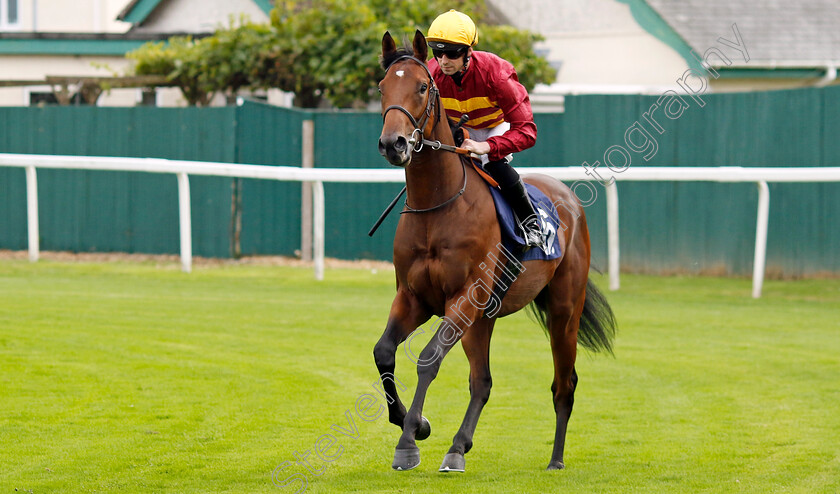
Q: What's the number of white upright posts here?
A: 5